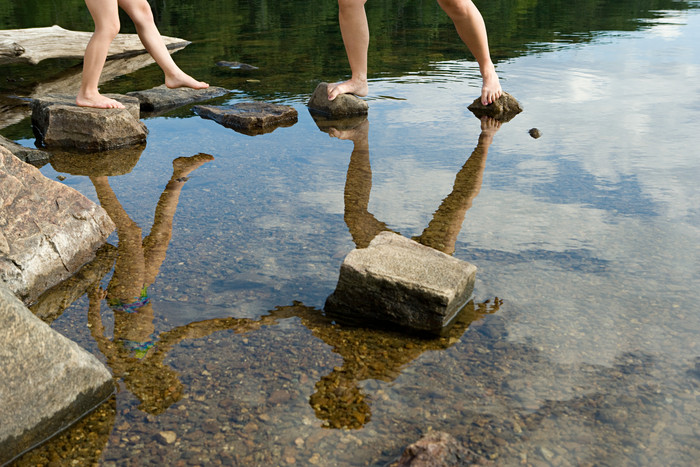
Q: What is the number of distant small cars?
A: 0